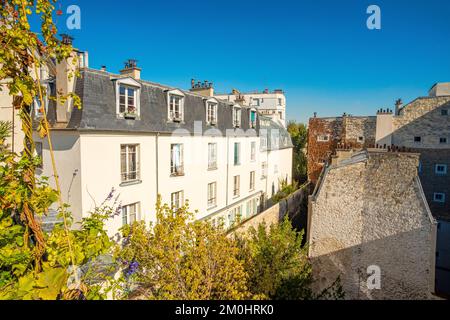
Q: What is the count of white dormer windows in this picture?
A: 5